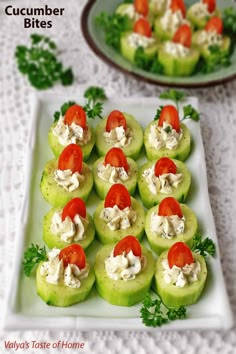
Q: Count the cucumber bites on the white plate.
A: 12